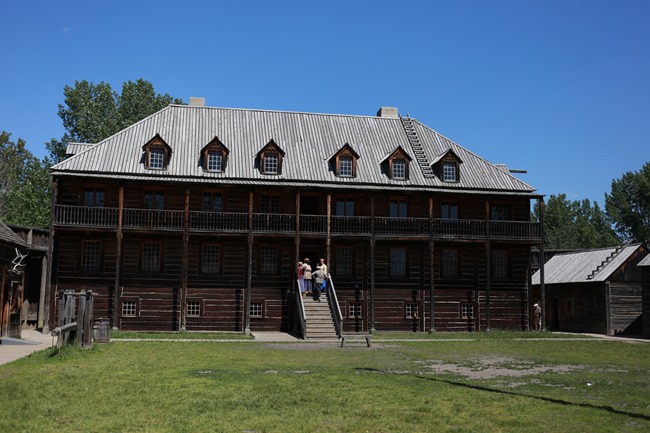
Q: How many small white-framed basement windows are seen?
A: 6